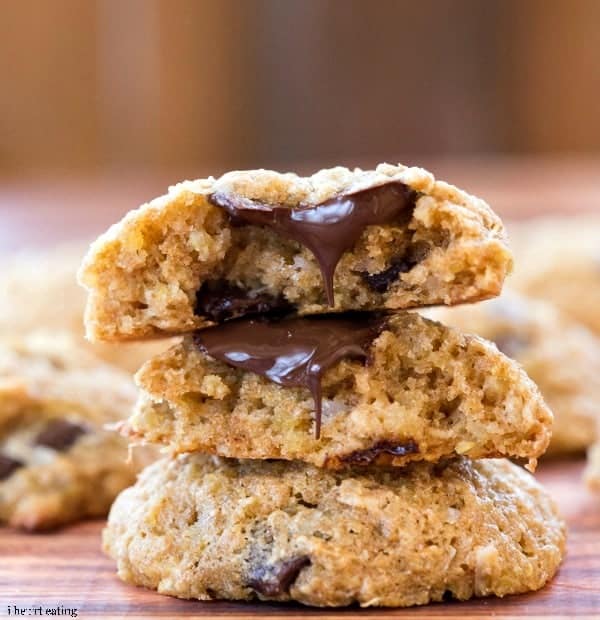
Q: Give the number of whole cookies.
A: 1